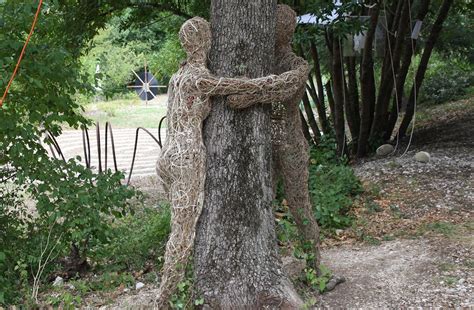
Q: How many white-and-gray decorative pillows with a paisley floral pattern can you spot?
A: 0